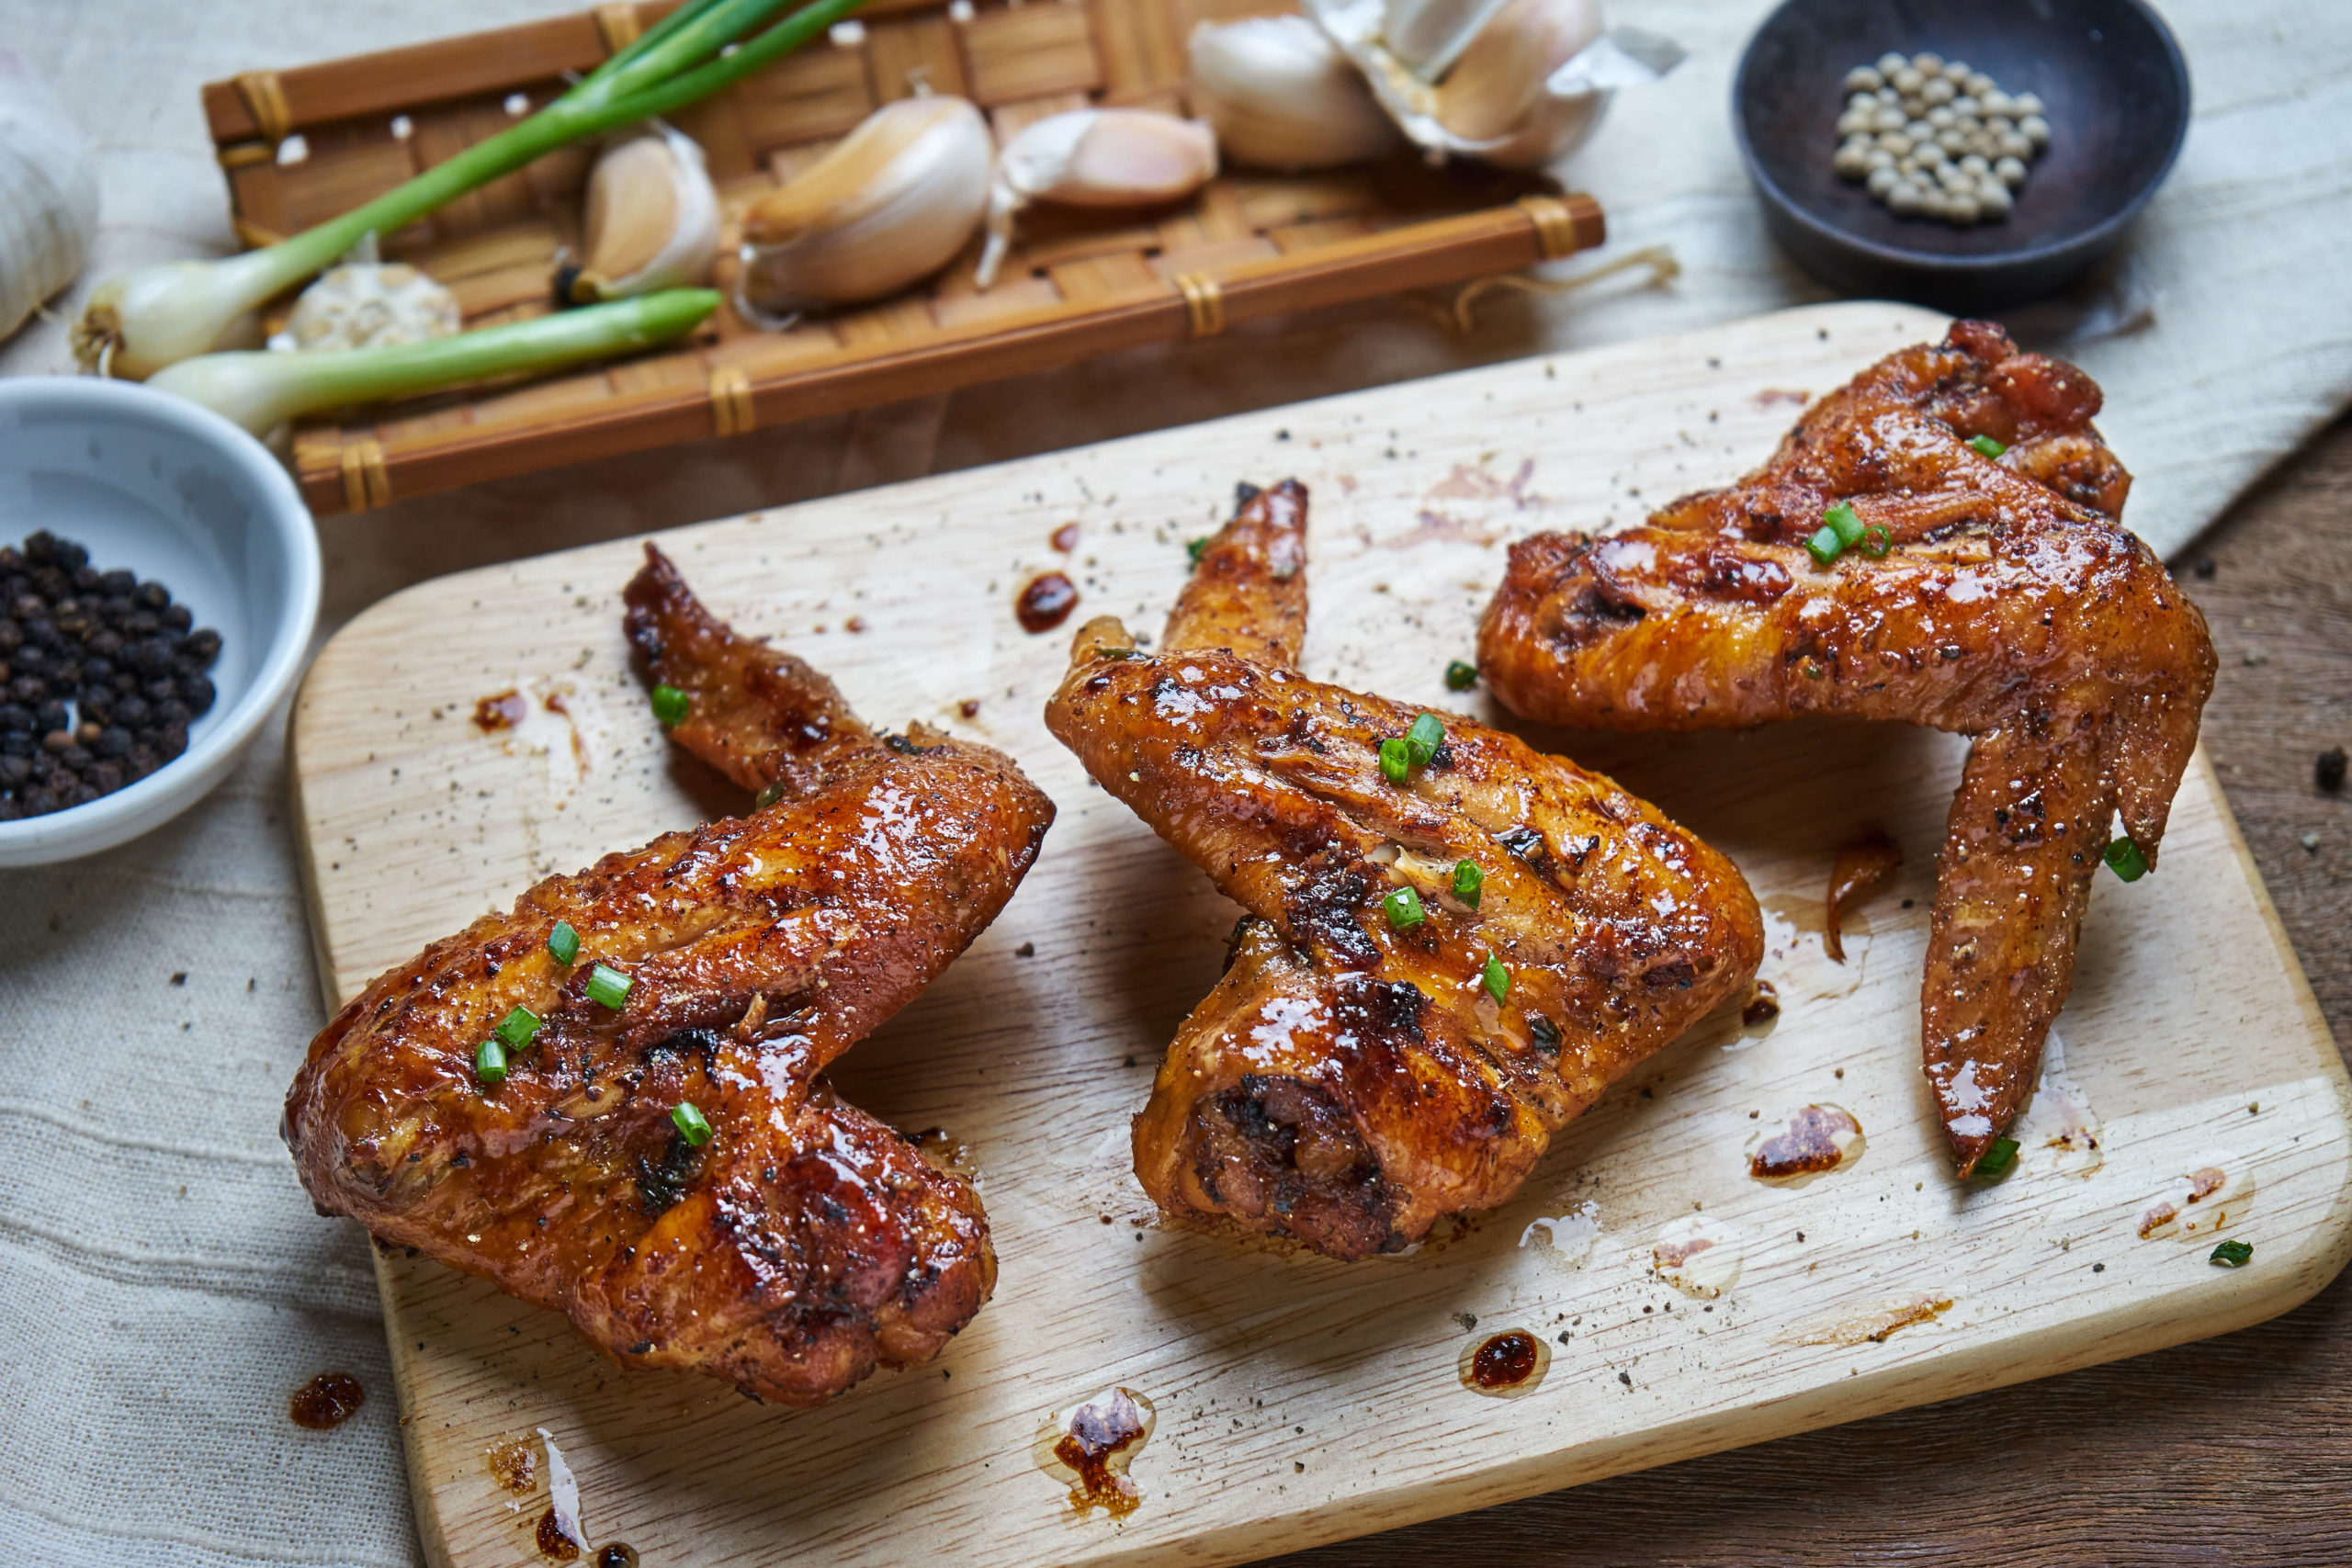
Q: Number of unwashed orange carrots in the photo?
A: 0